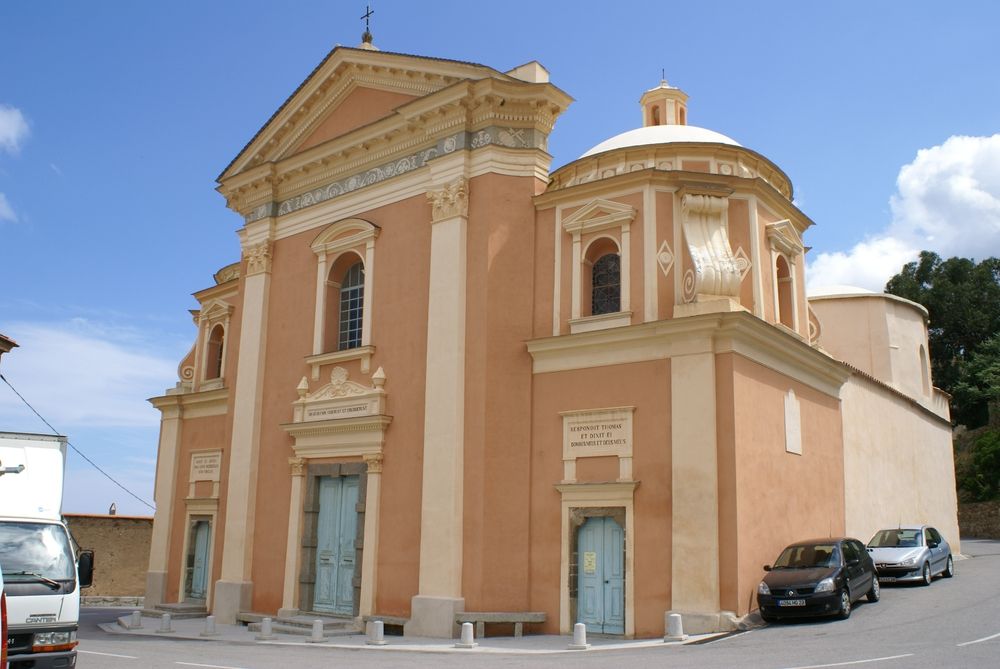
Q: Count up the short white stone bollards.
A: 9